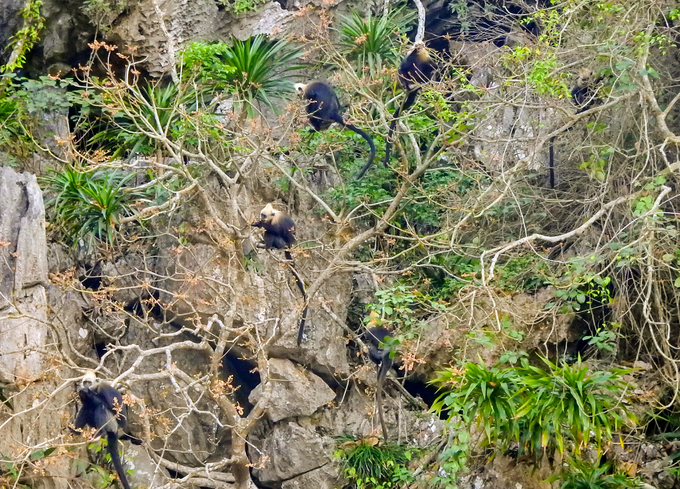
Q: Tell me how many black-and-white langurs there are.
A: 6